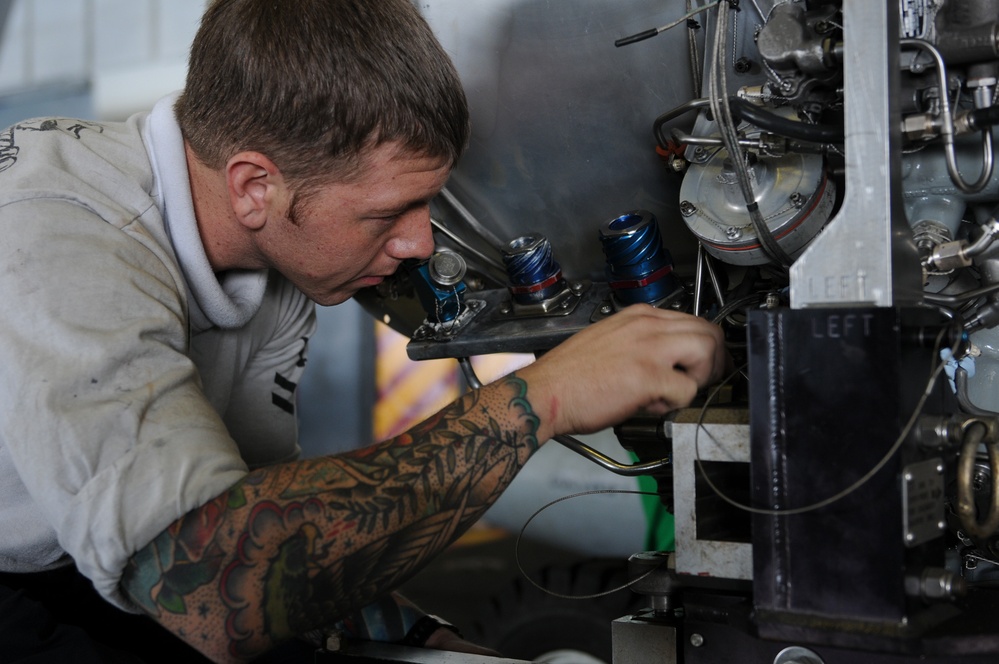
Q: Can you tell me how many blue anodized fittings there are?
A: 3